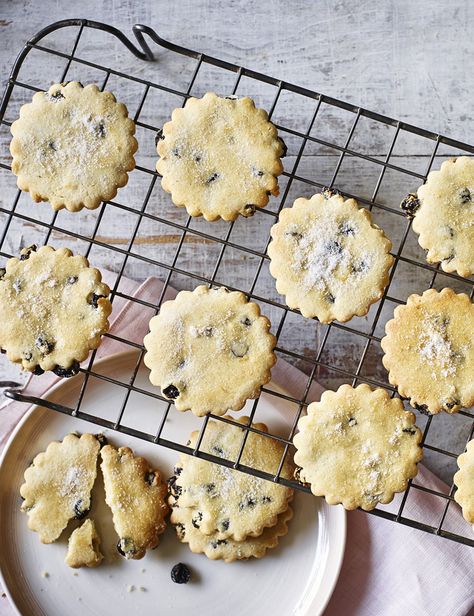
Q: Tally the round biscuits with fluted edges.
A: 12